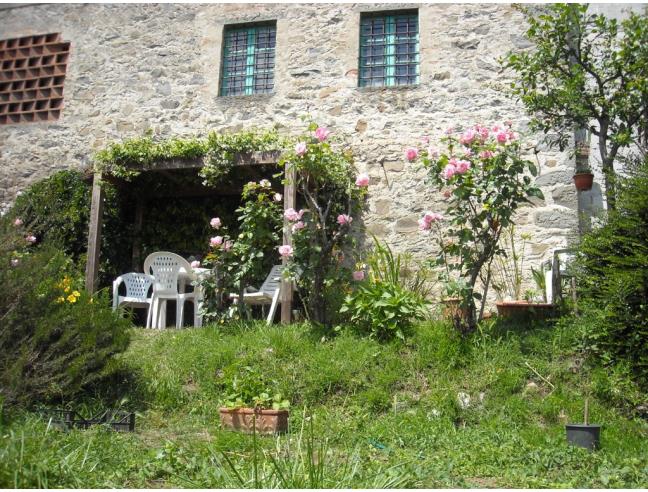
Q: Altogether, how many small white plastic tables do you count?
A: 1